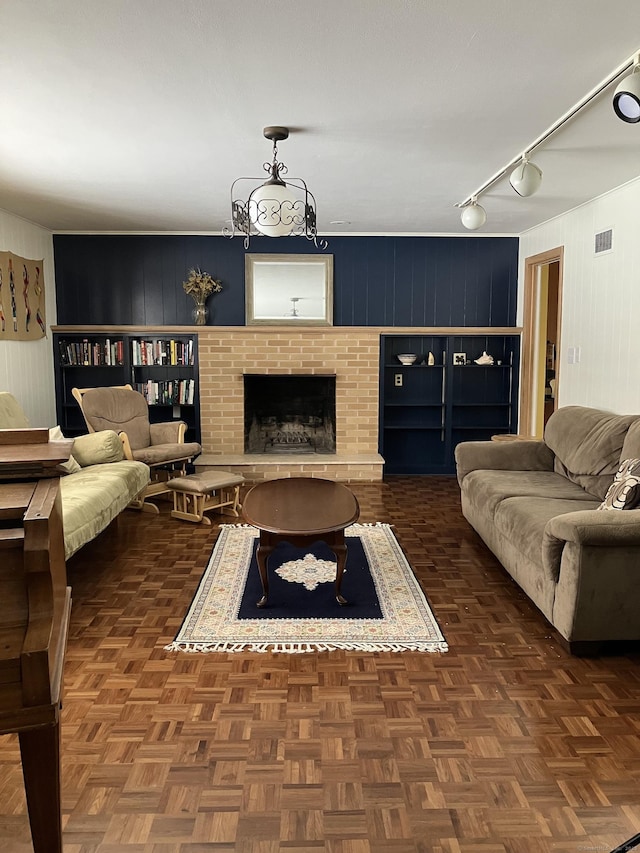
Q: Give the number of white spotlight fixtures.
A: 3